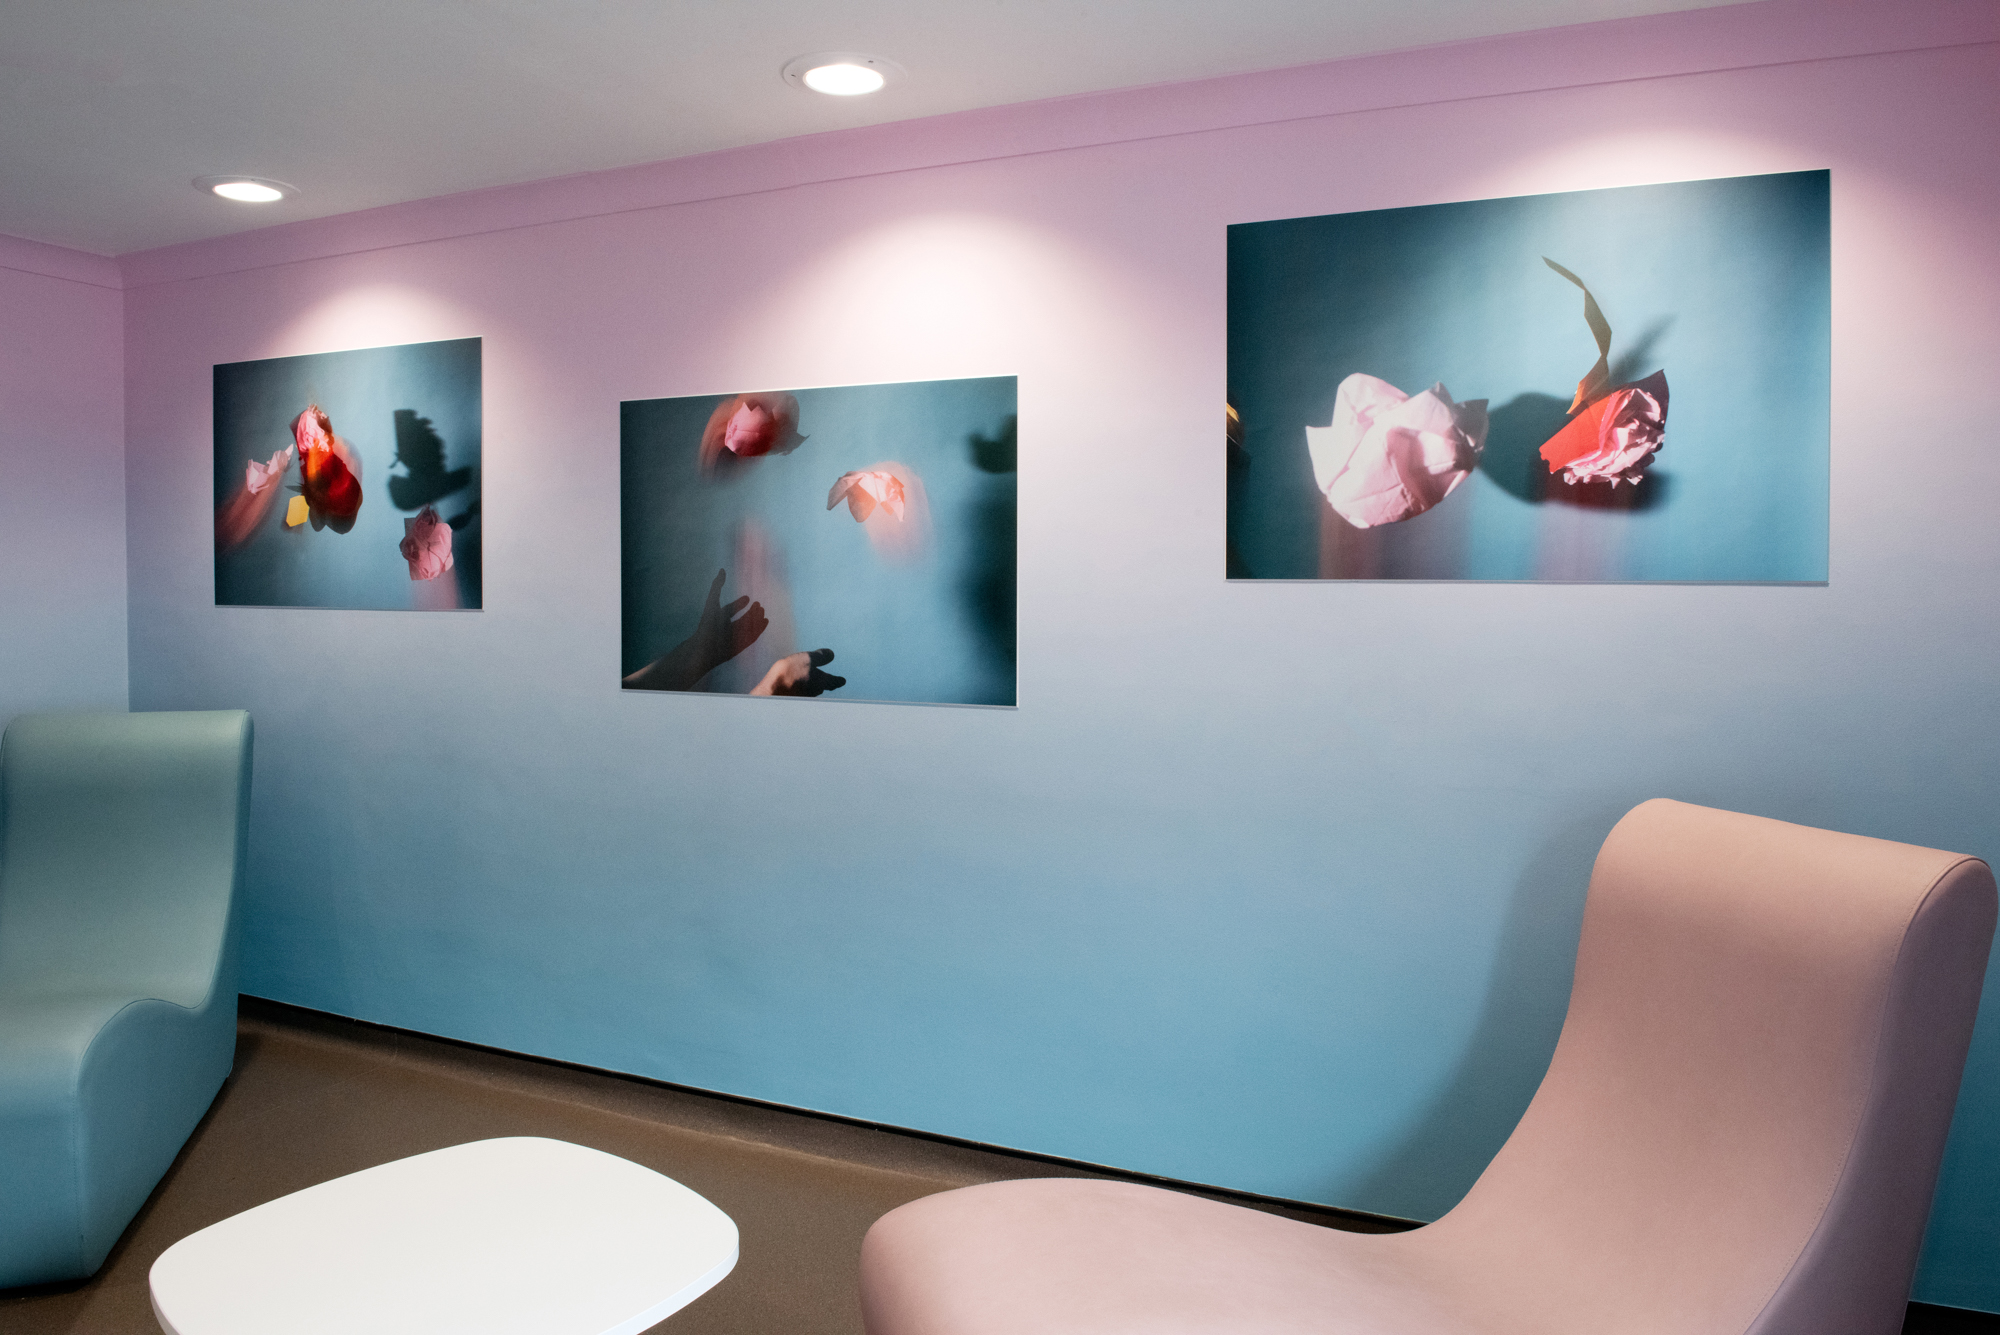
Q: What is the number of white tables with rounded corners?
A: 1